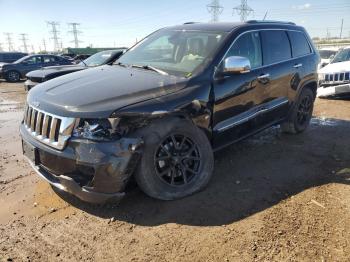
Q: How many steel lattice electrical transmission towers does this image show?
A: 6